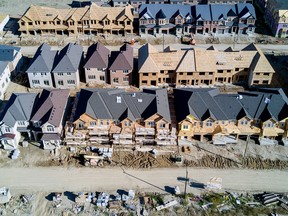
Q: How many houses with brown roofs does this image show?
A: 3